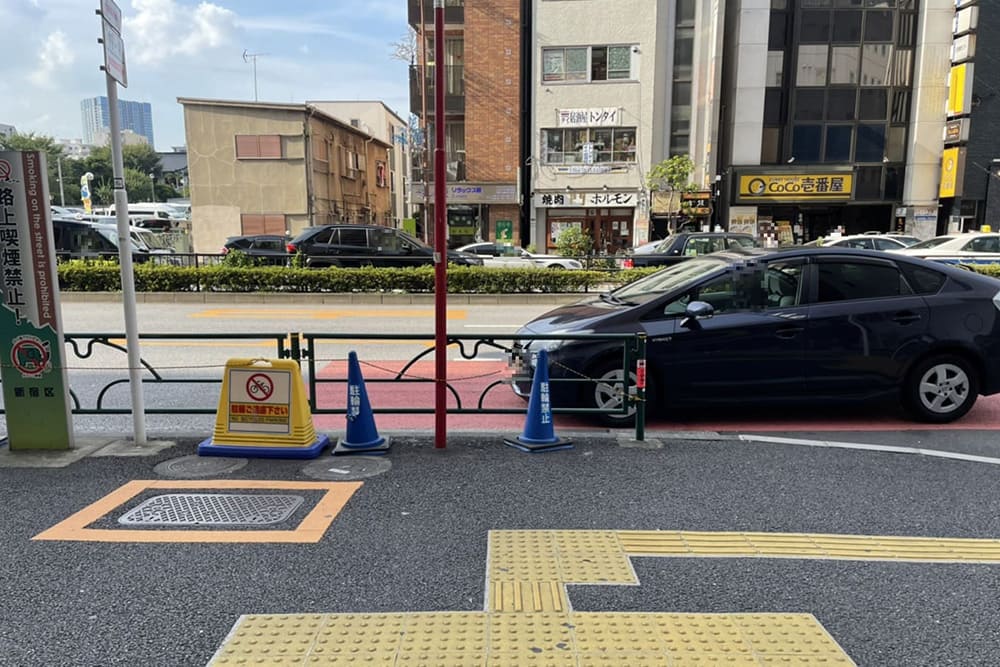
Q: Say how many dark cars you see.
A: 5